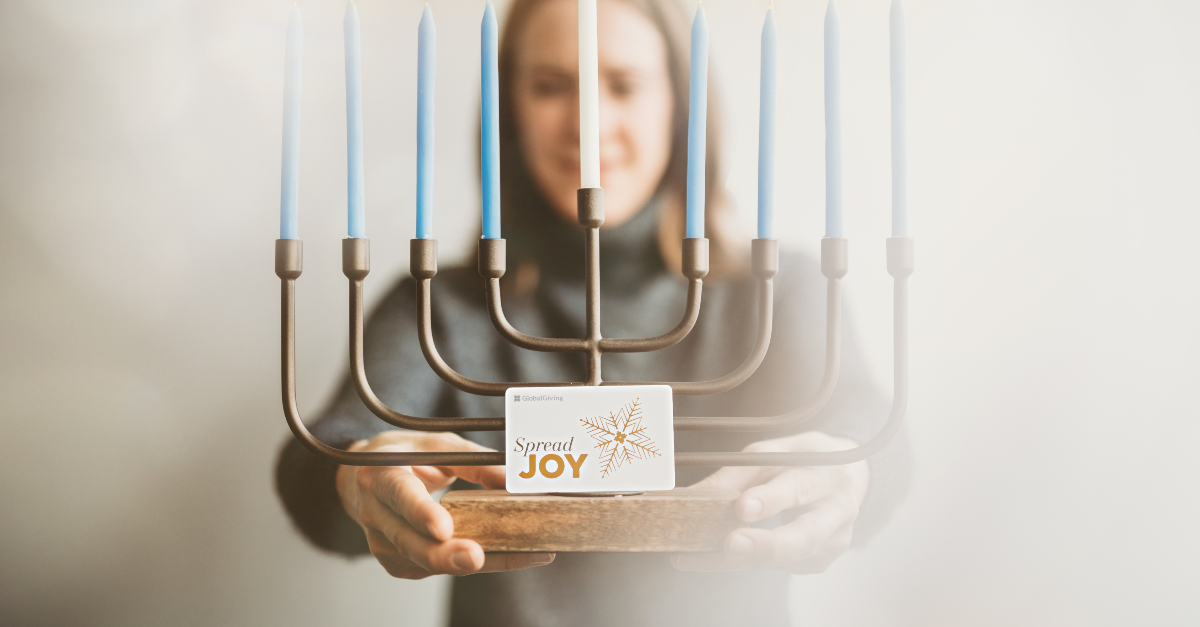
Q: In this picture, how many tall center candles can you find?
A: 1